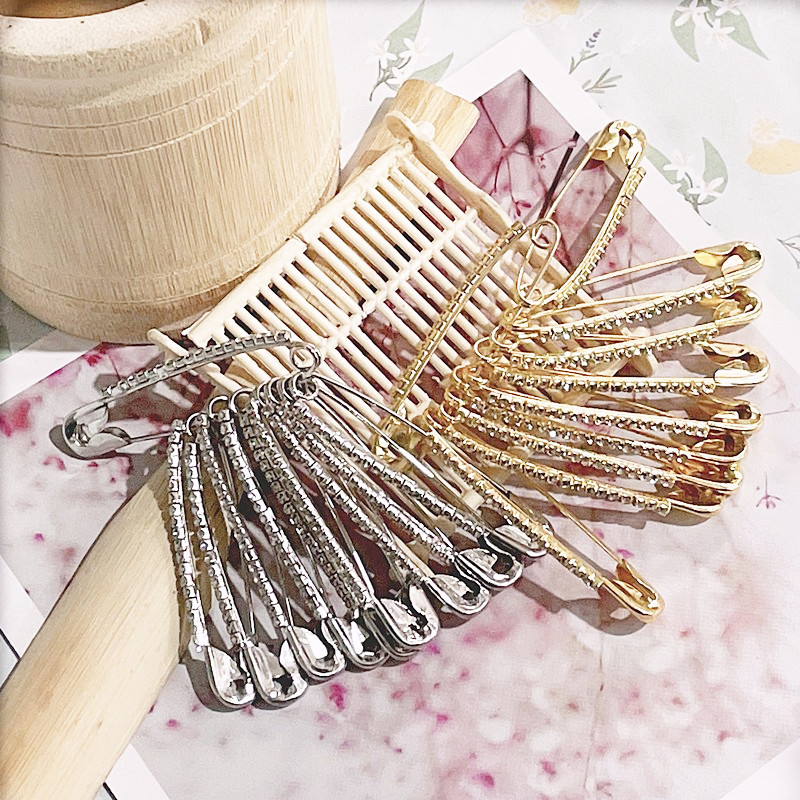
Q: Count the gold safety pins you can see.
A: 10